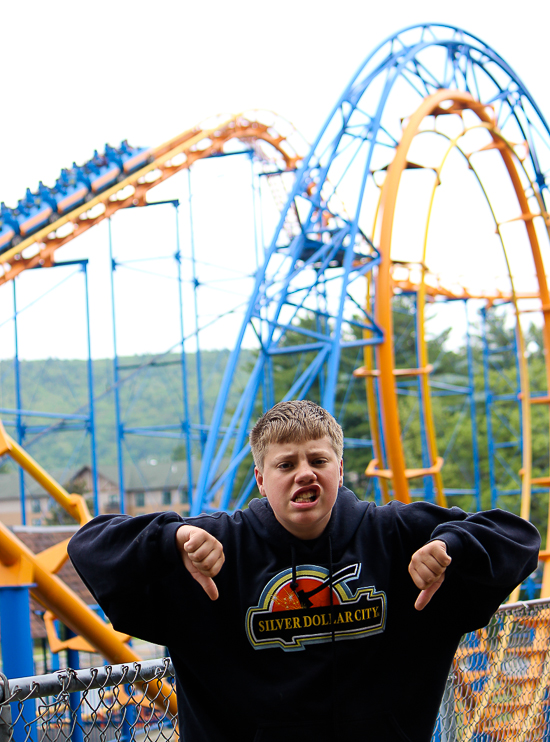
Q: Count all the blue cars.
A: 5